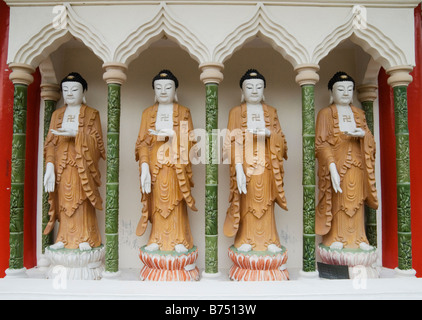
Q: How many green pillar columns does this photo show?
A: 7